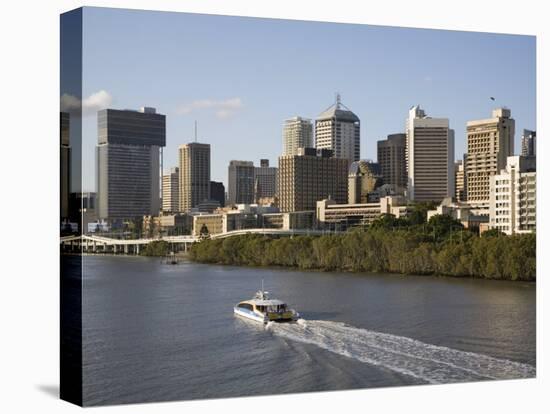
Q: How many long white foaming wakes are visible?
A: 1